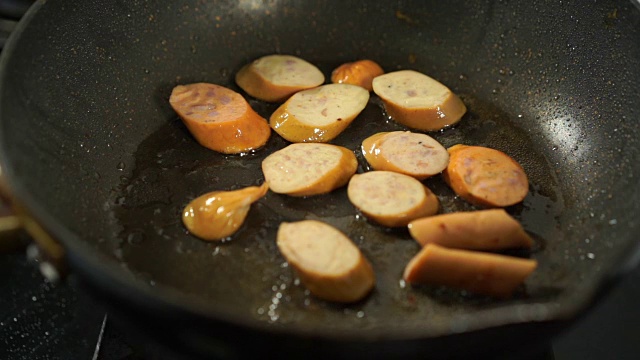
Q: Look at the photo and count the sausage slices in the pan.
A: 13